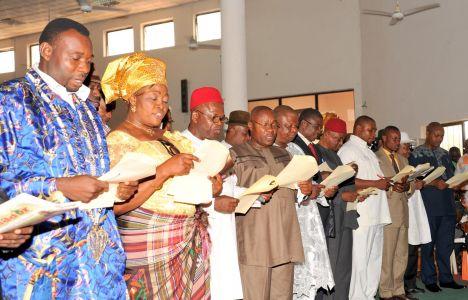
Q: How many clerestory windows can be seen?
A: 5